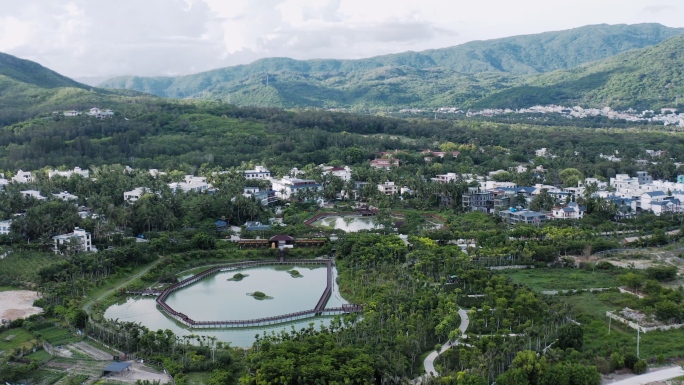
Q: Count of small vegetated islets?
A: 3